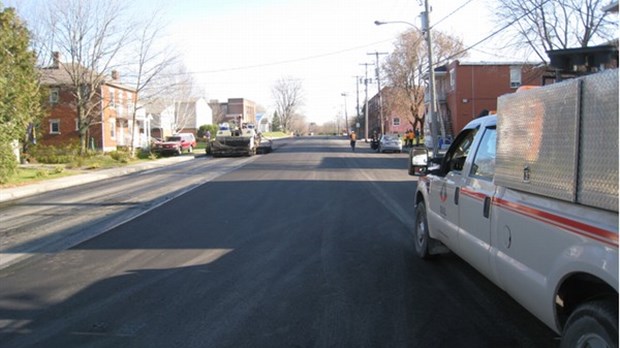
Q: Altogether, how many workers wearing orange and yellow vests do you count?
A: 3